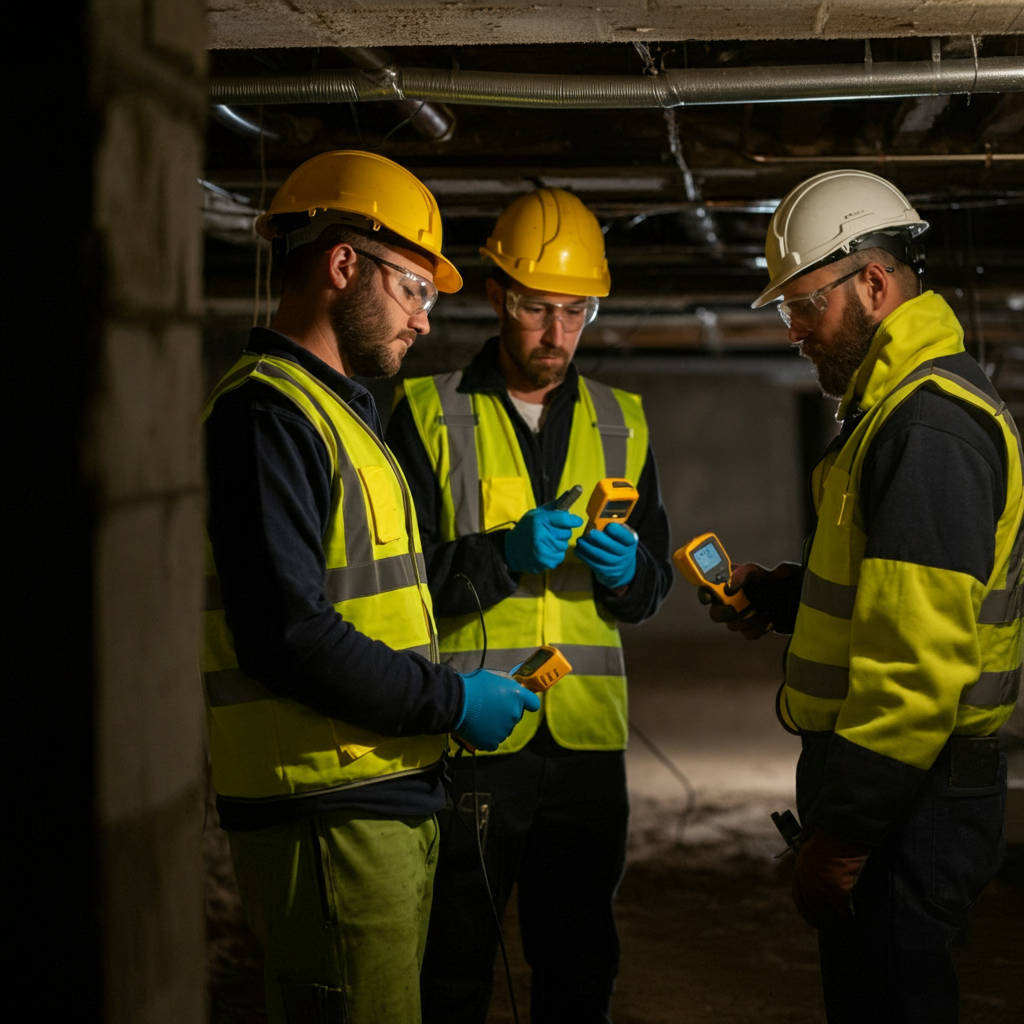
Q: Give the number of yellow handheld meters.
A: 3